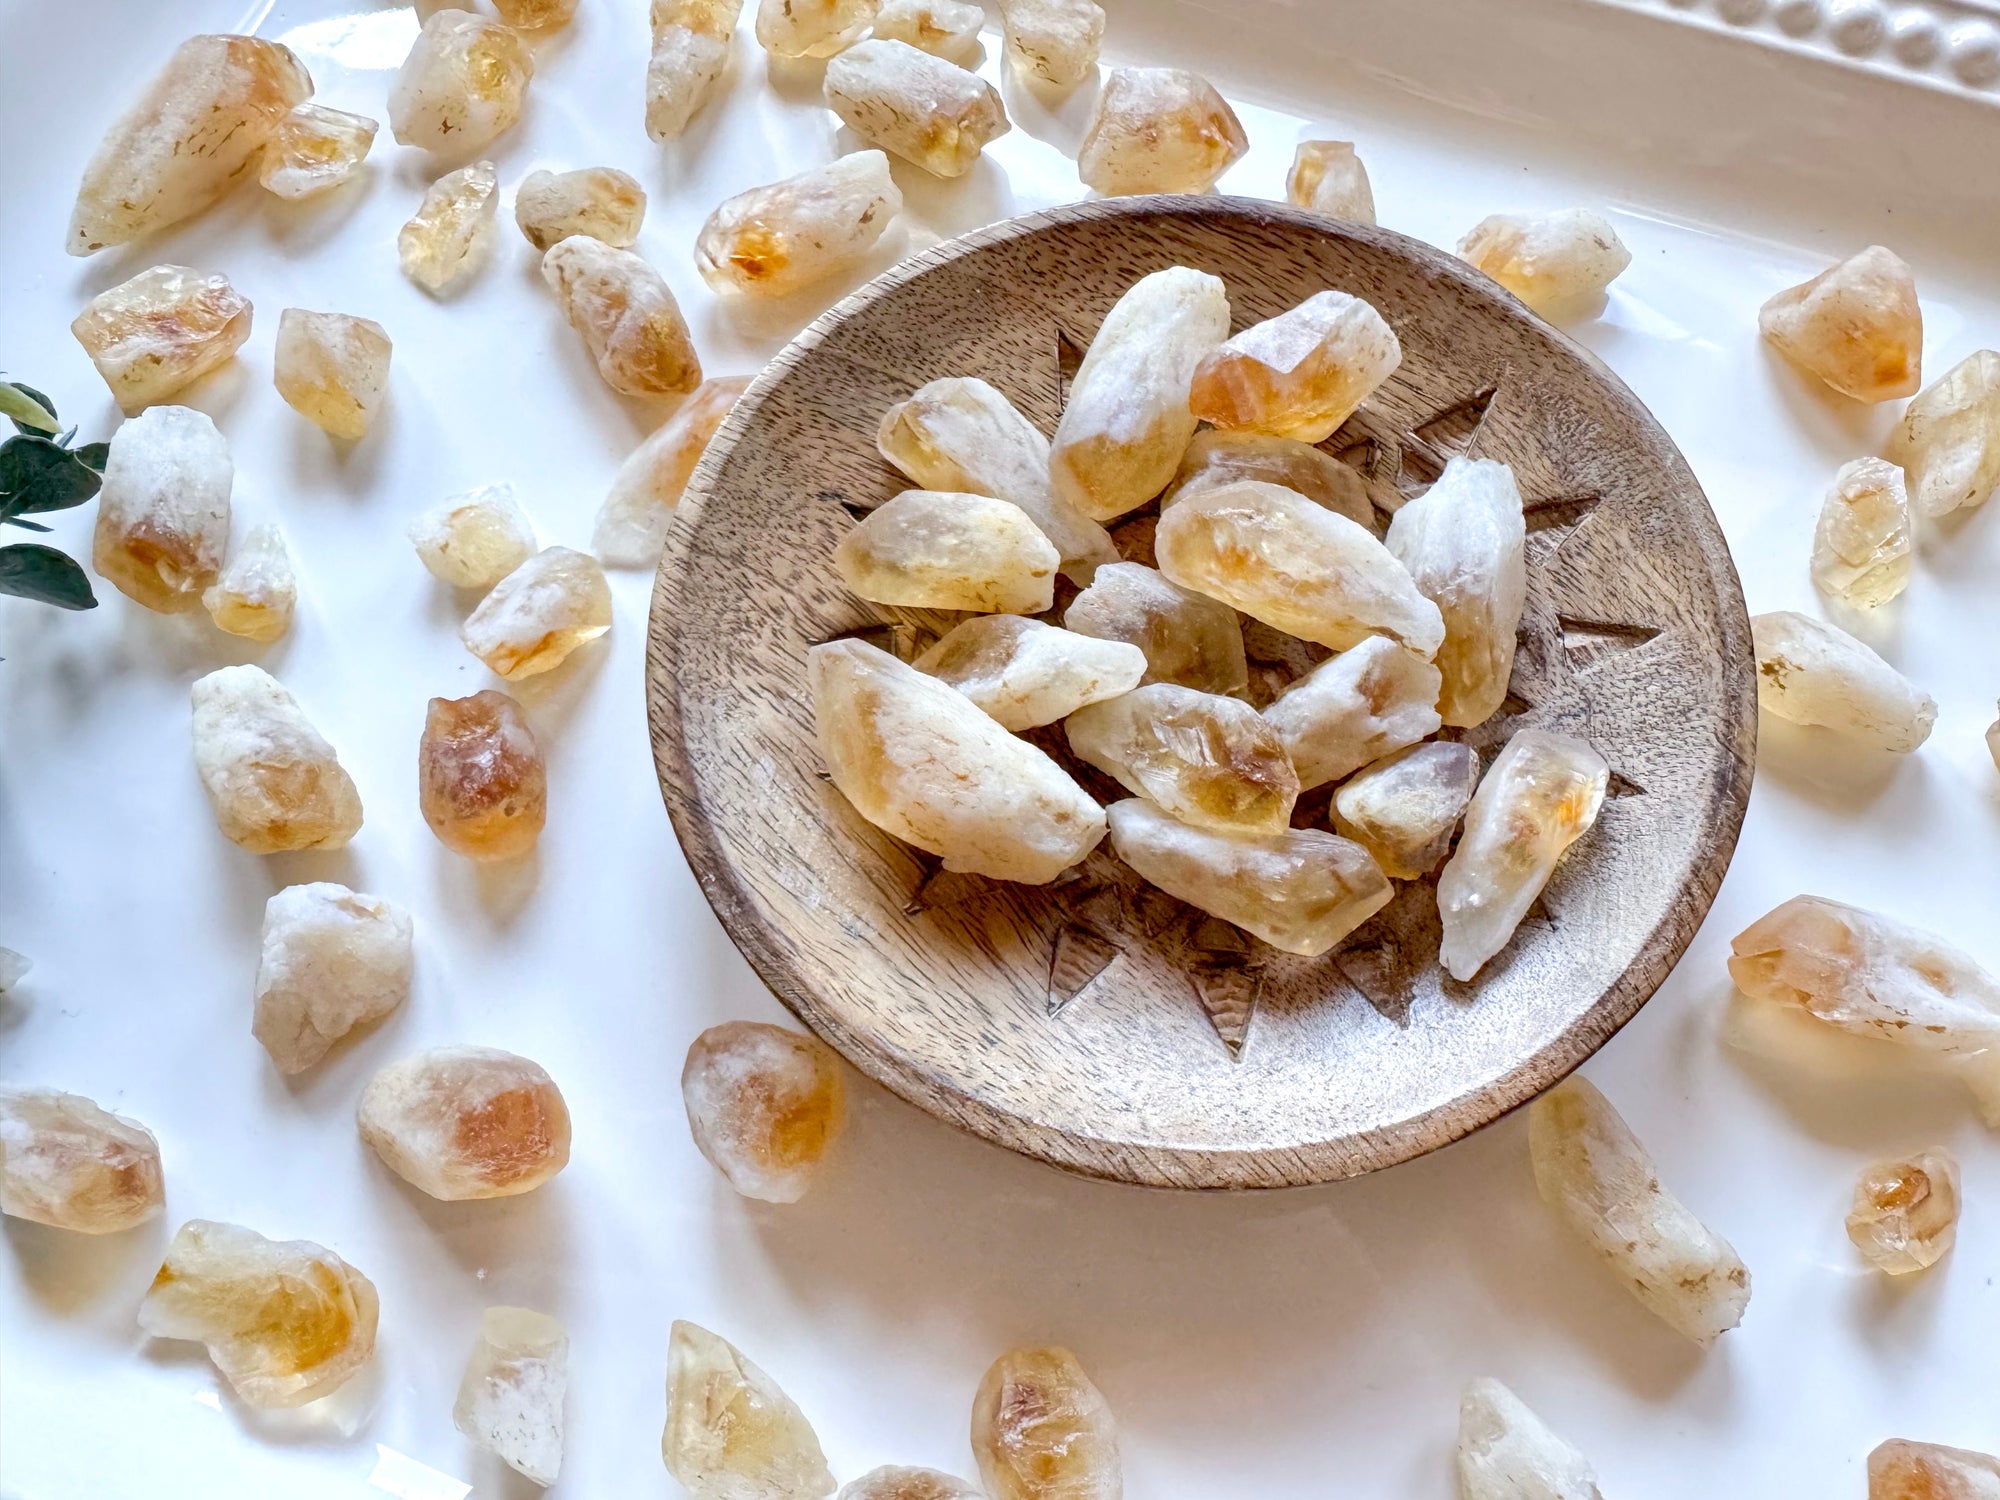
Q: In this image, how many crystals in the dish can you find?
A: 15